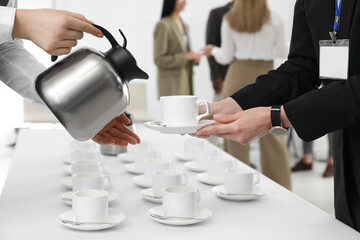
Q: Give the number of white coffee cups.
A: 15